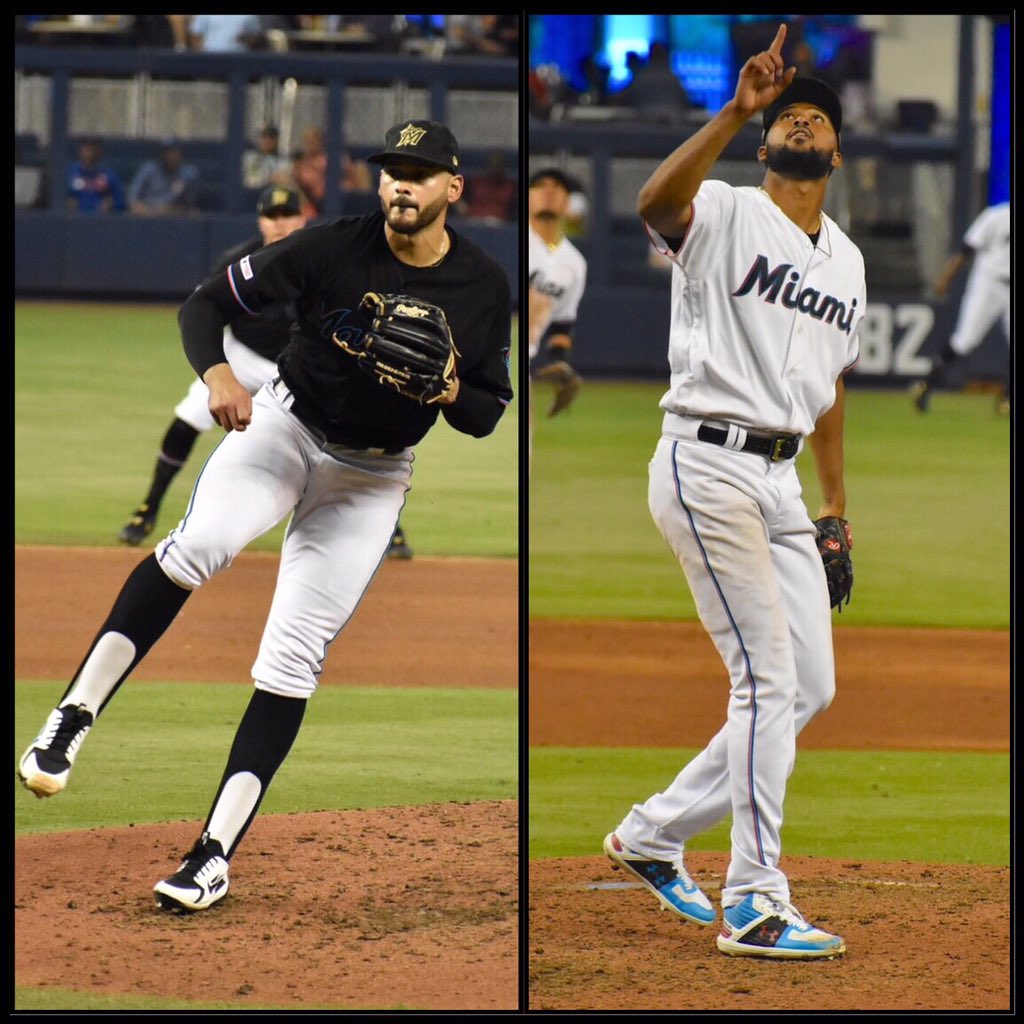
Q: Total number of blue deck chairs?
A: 0